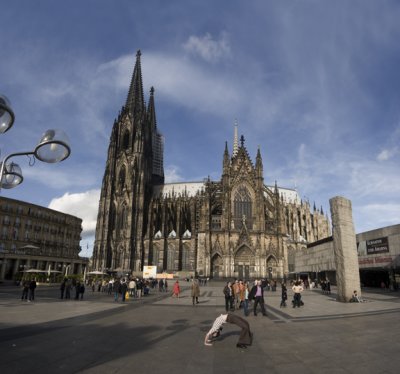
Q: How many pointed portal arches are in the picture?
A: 3